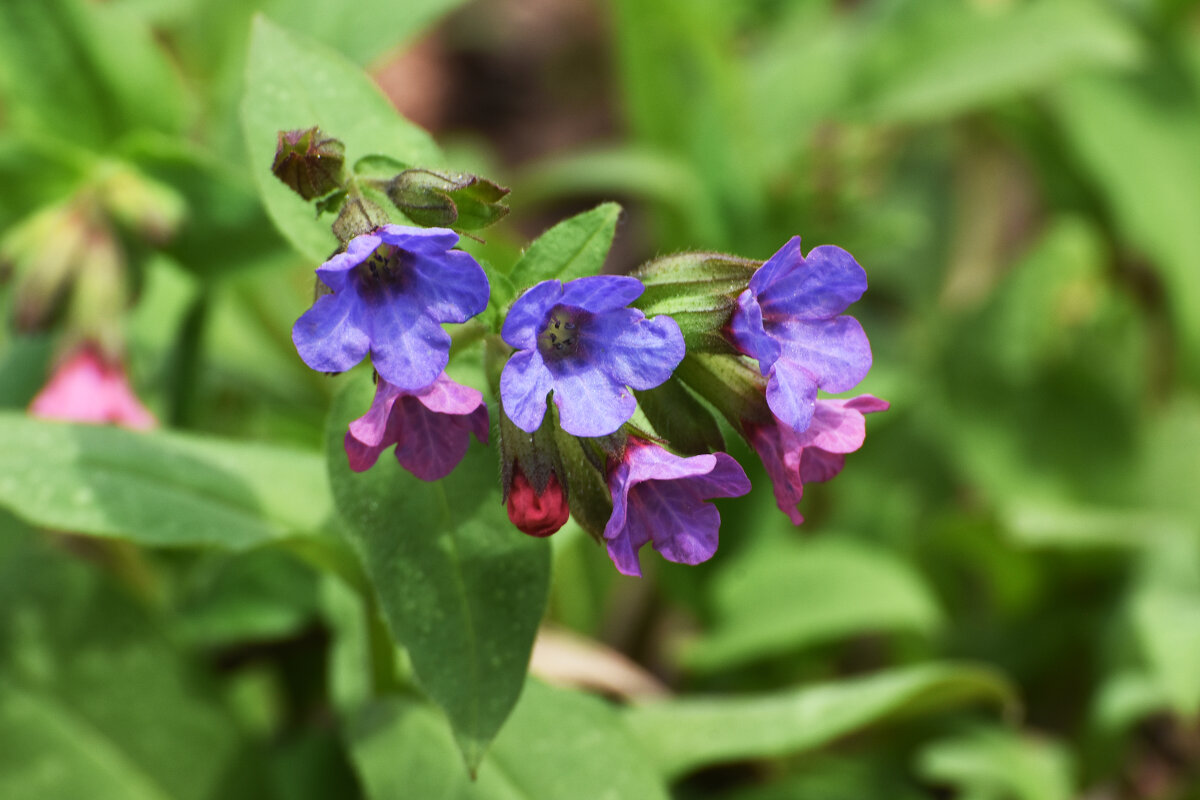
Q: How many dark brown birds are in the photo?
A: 0